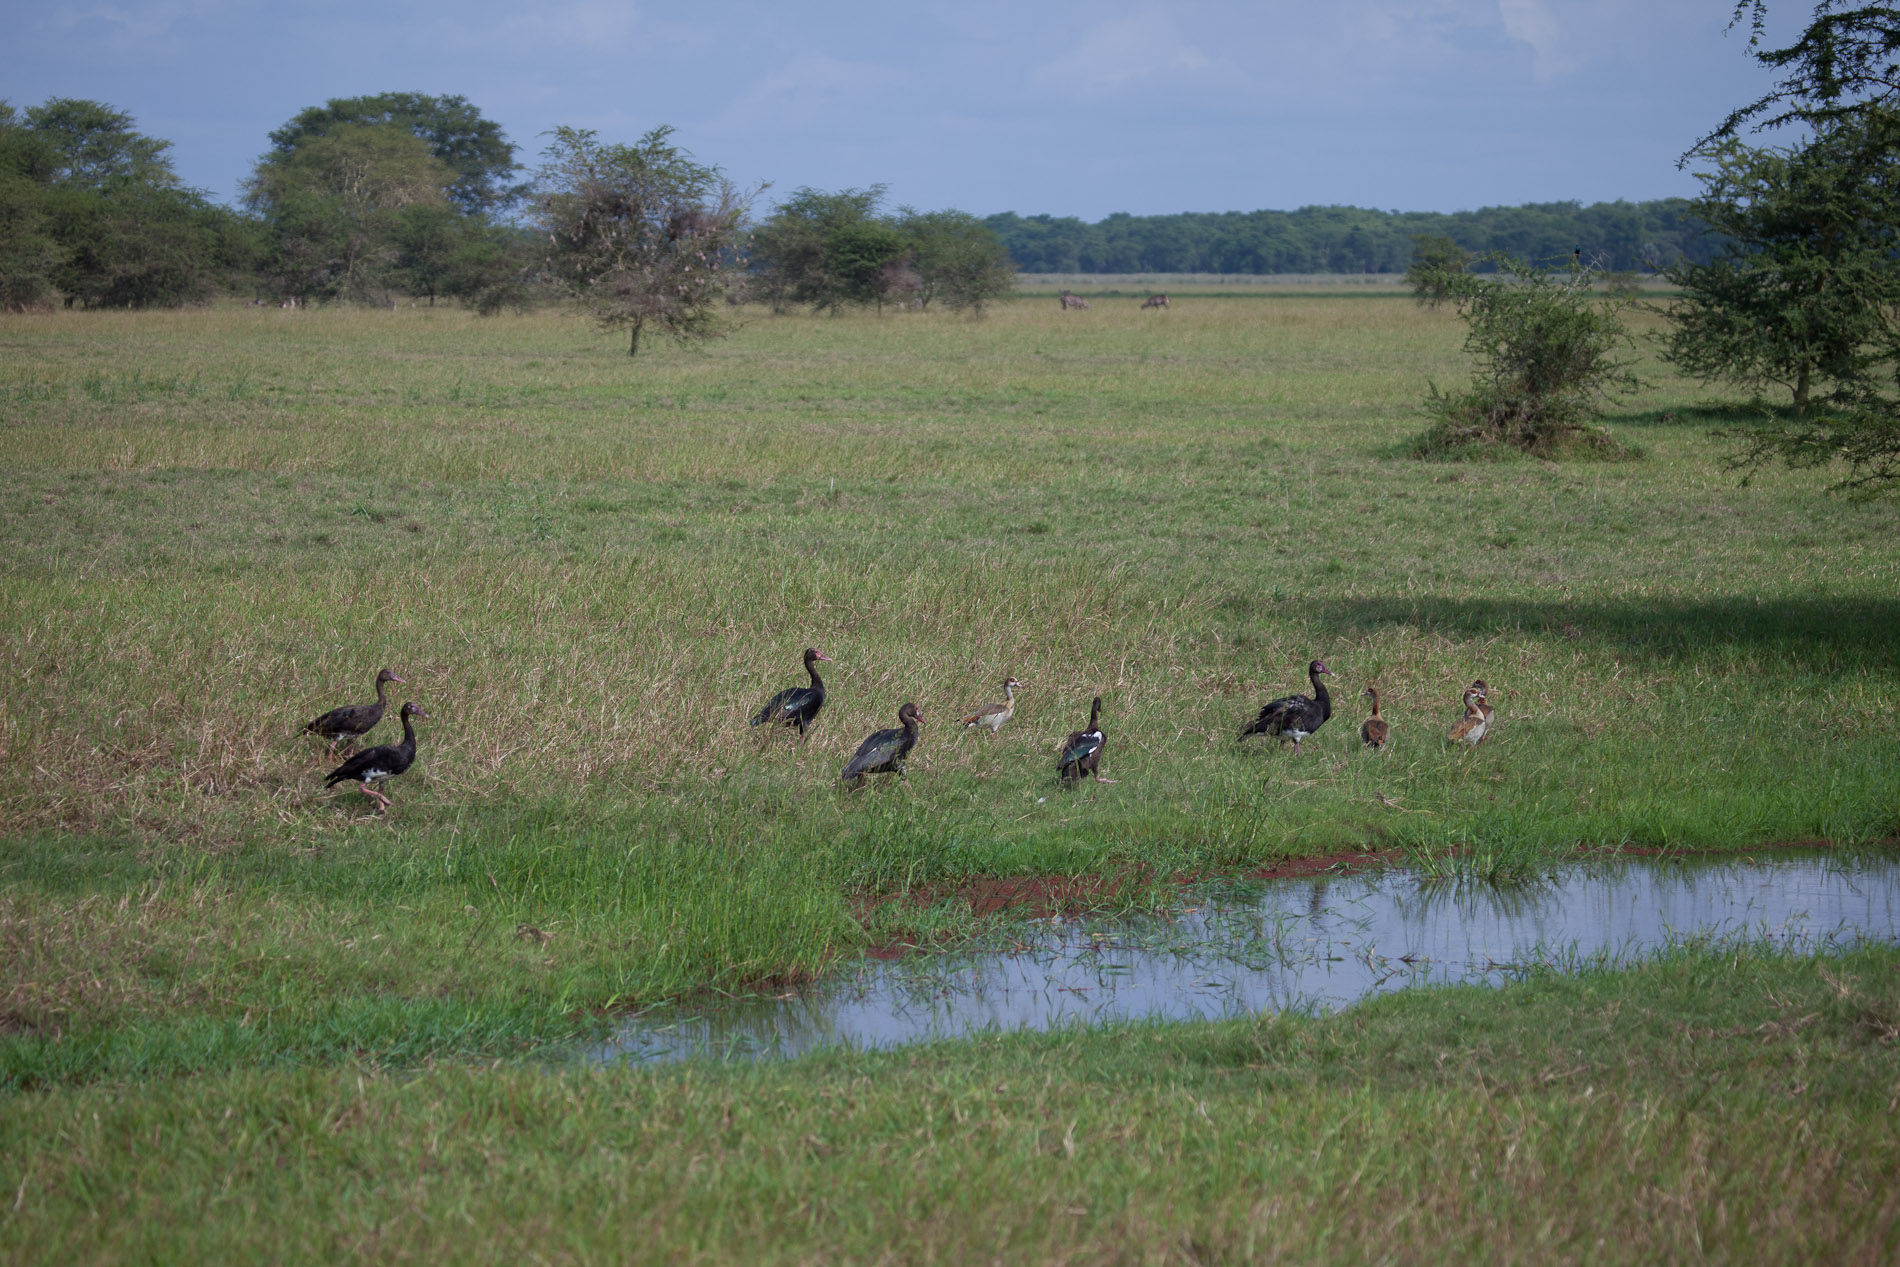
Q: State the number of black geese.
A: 6